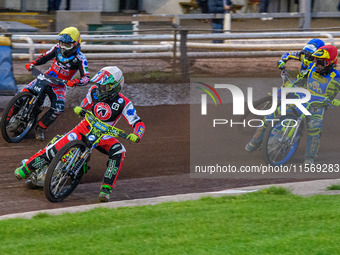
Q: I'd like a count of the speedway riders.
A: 4